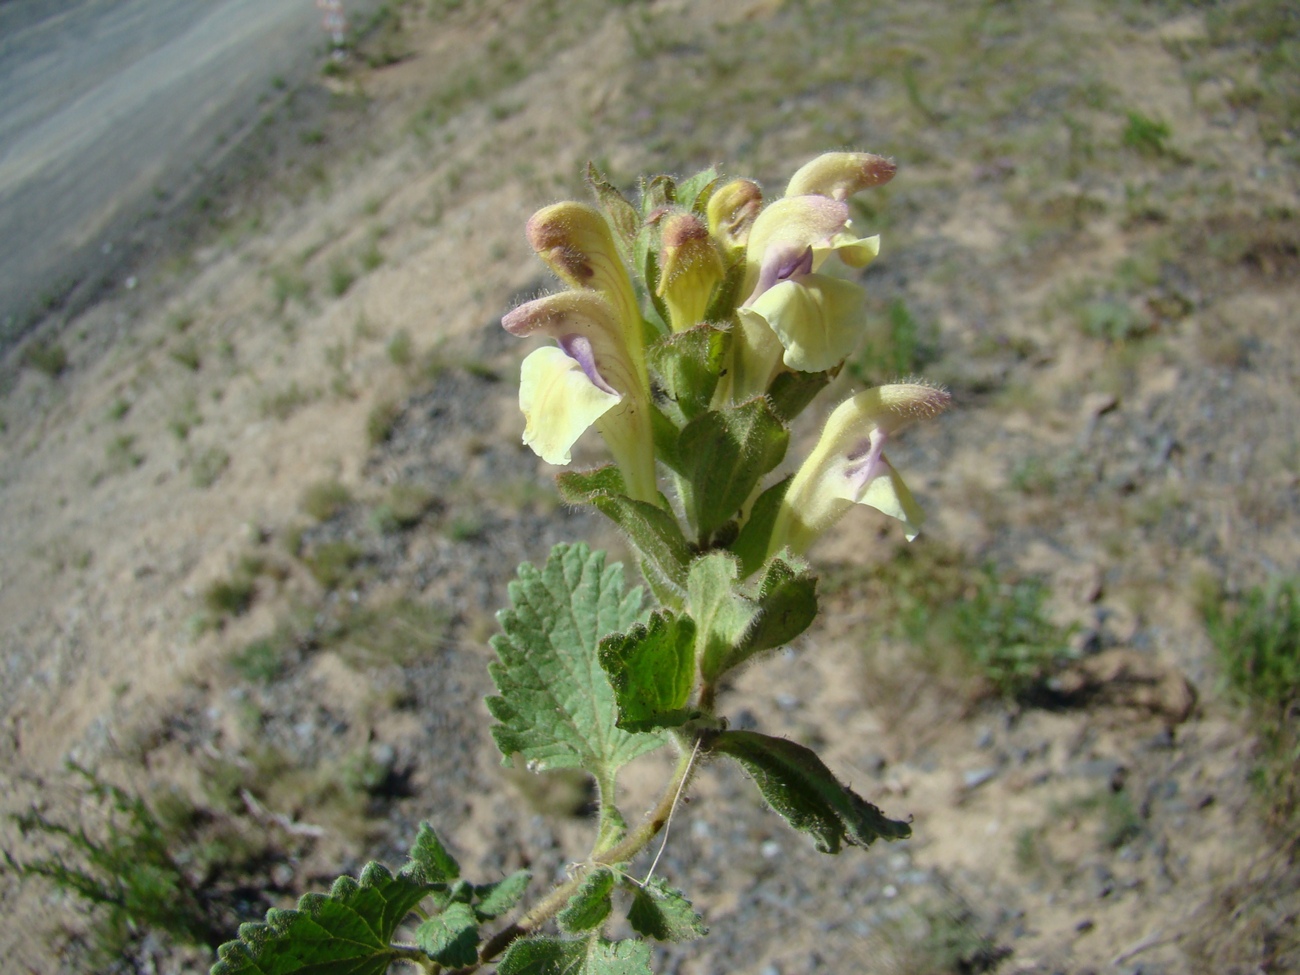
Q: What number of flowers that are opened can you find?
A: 4